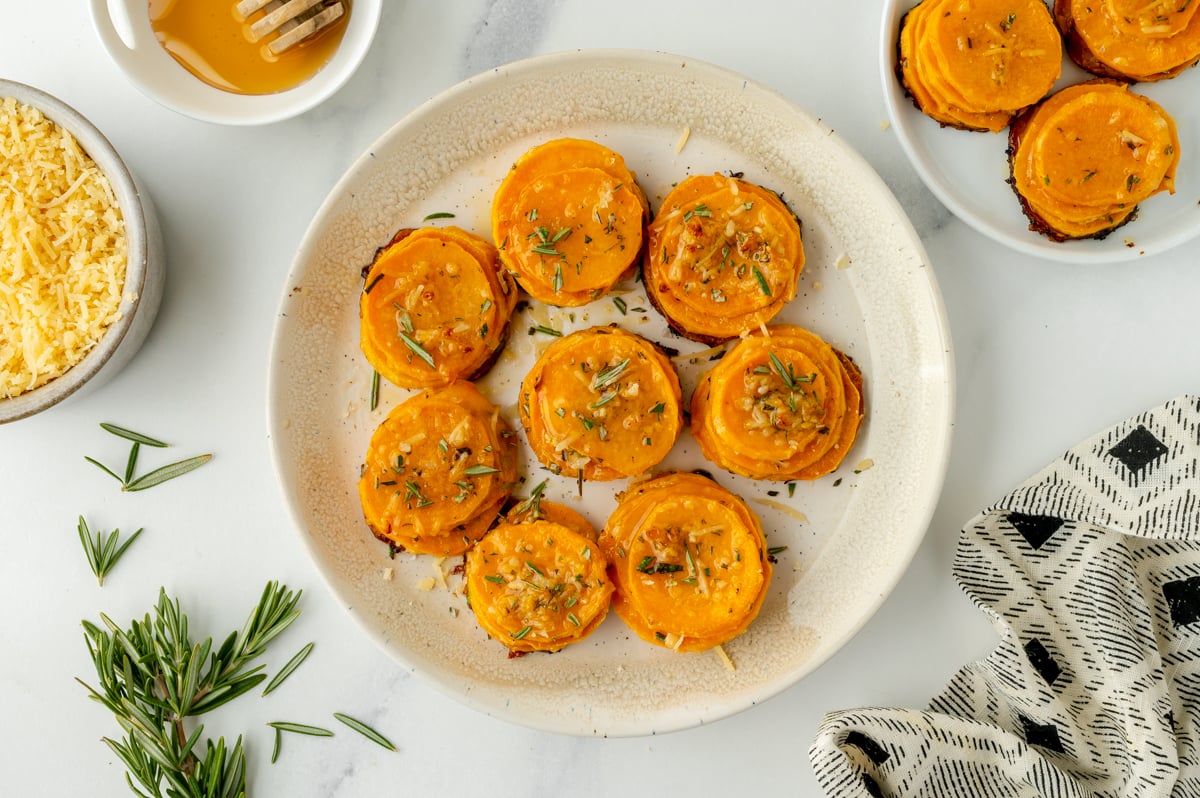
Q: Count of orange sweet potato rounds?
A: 11